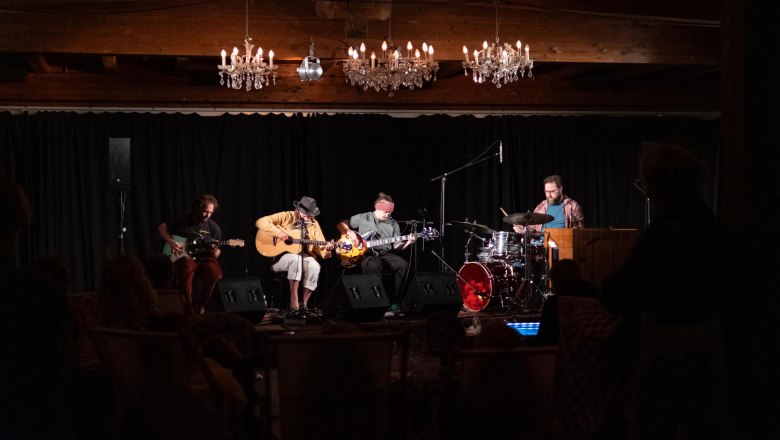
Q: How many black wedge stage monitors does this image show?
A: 3